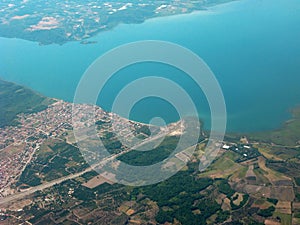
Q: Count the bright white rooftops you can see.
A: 4